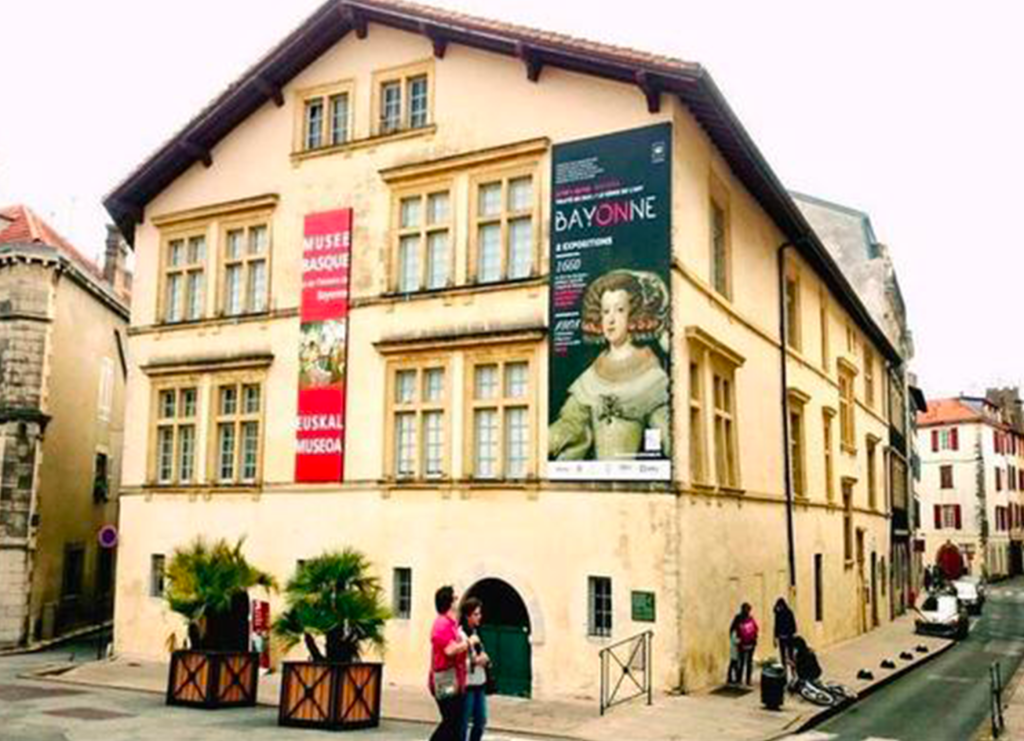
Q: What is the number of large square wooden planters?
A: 2